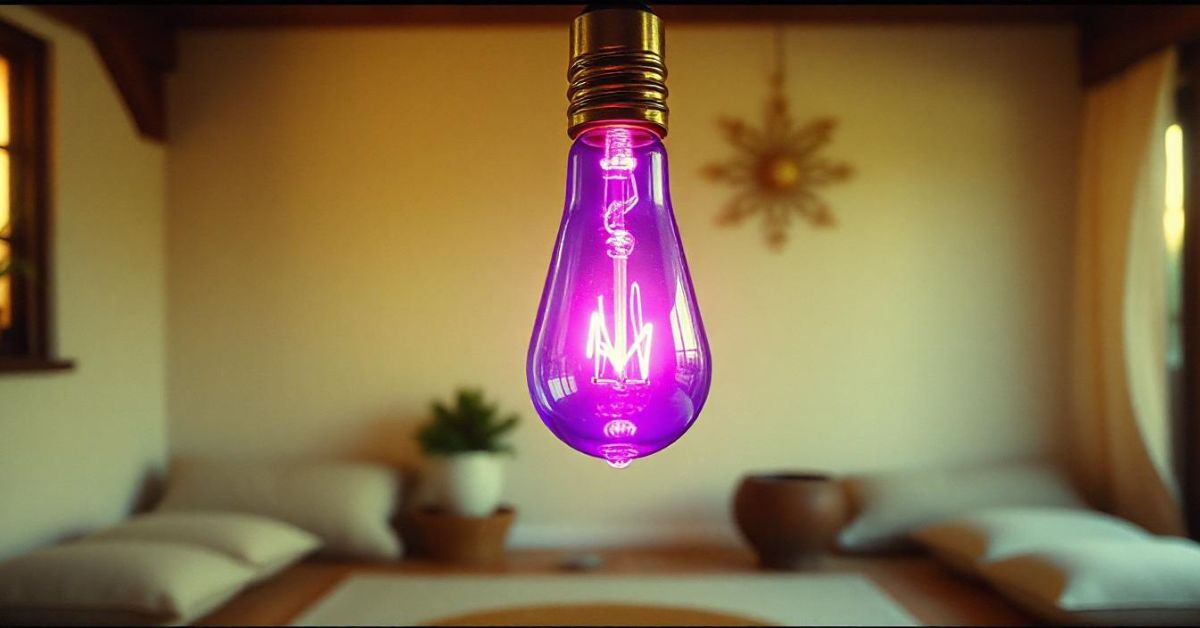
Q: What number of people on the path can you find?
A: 0